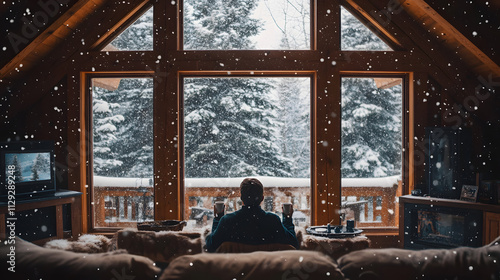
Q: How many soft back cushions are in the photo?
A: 3